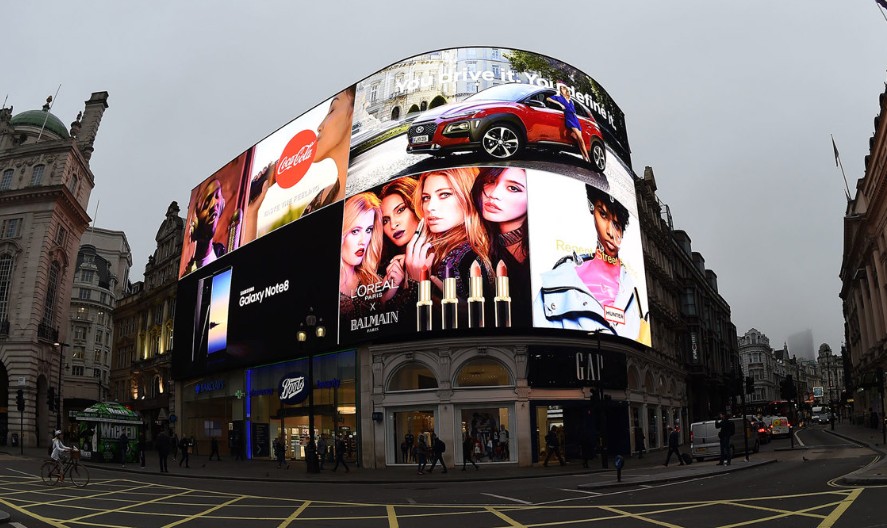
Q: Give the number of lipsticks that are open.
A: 4